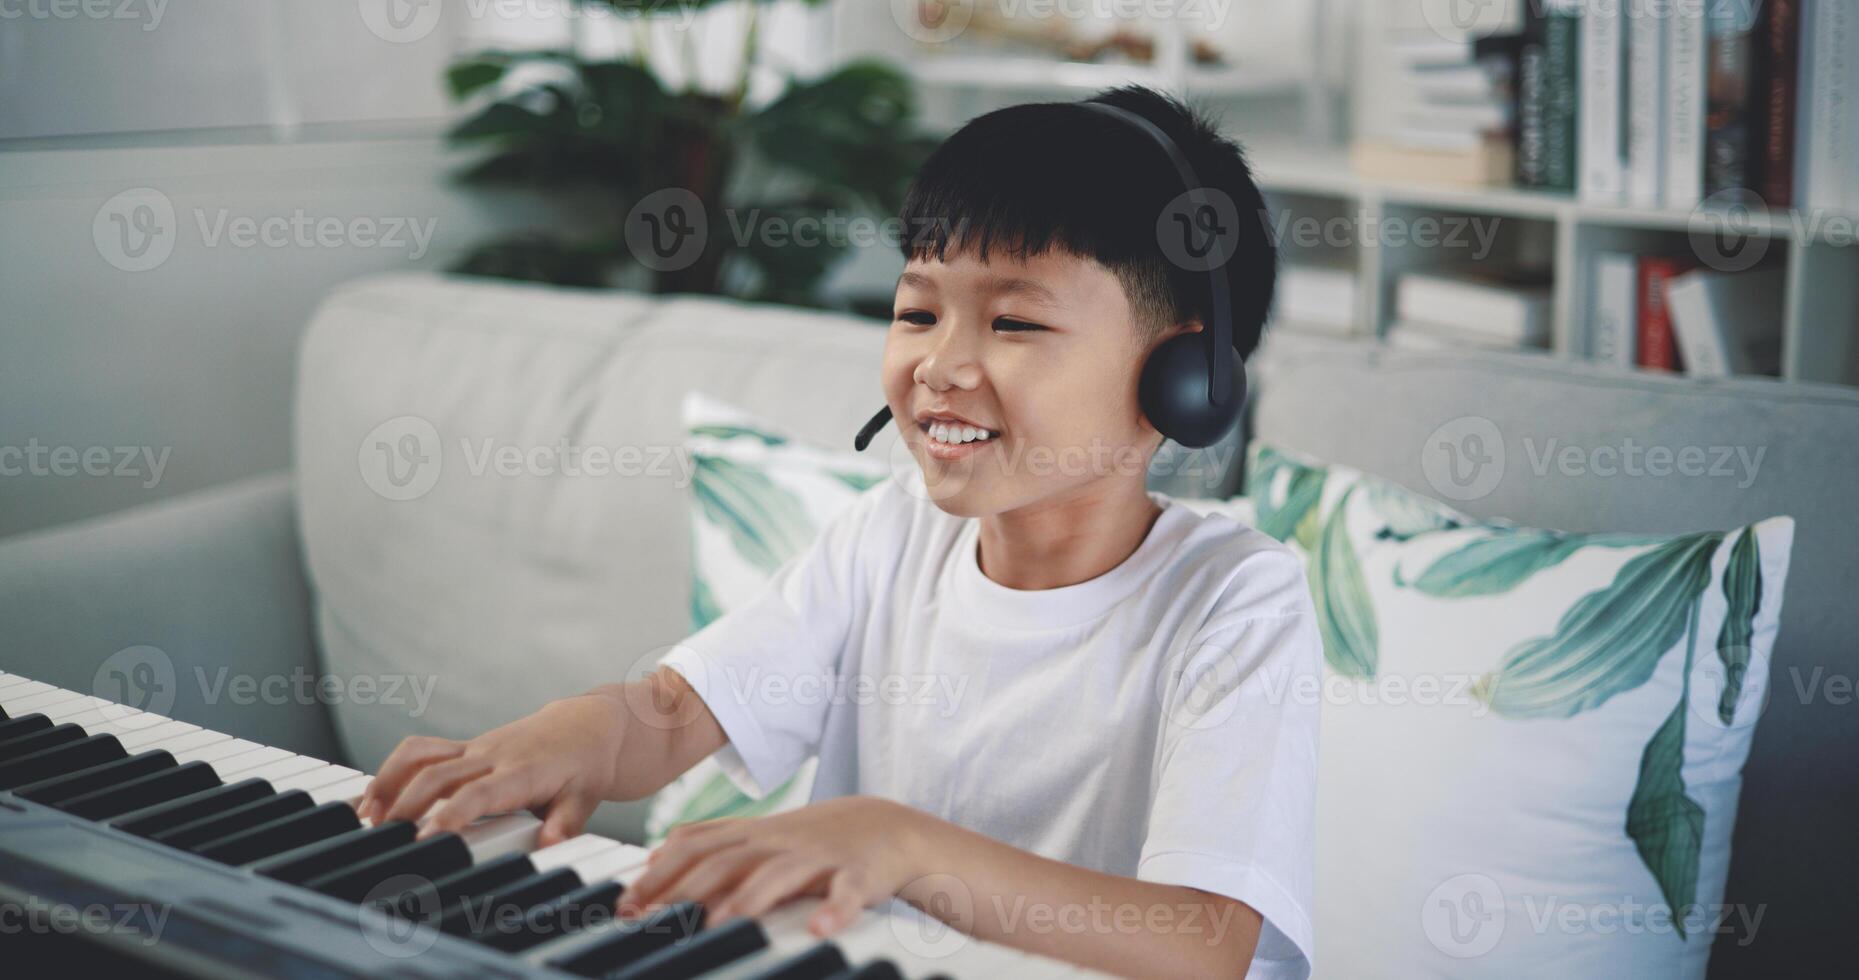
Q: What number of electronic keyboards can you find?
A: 1